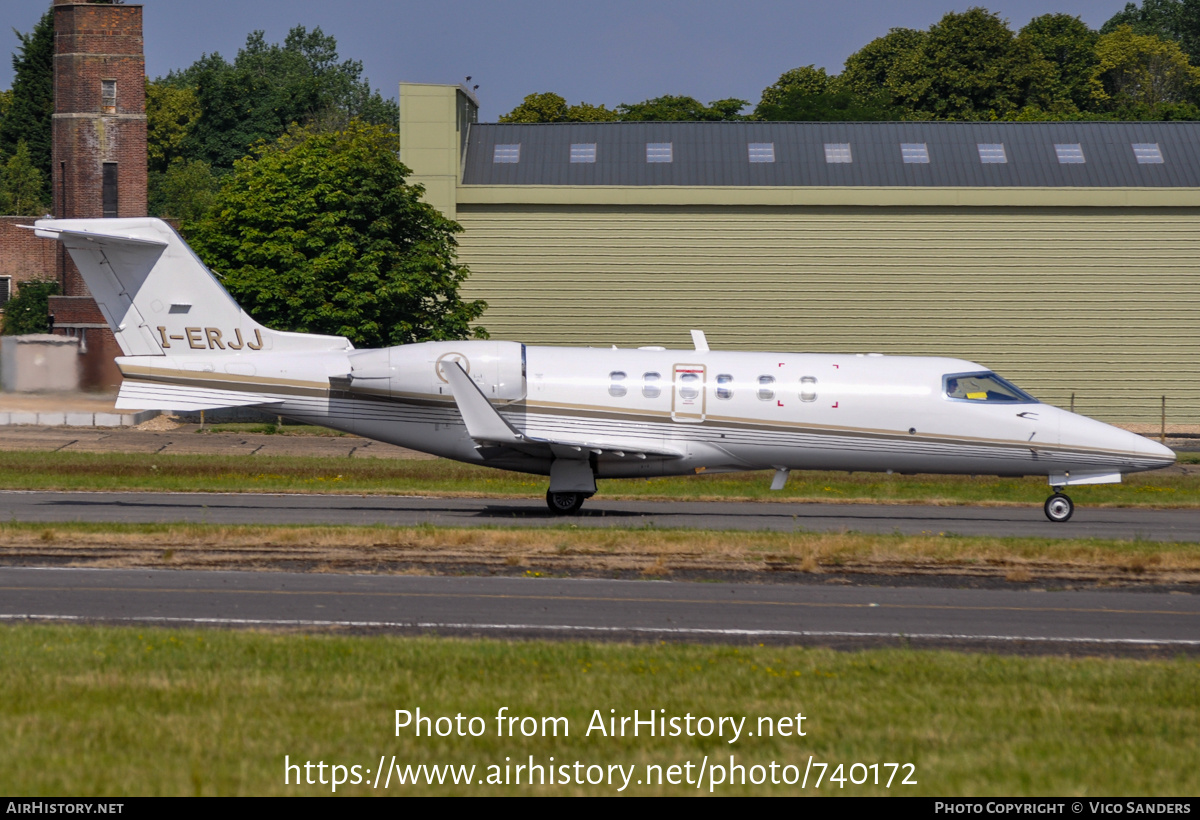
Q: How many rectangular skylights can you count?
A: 9